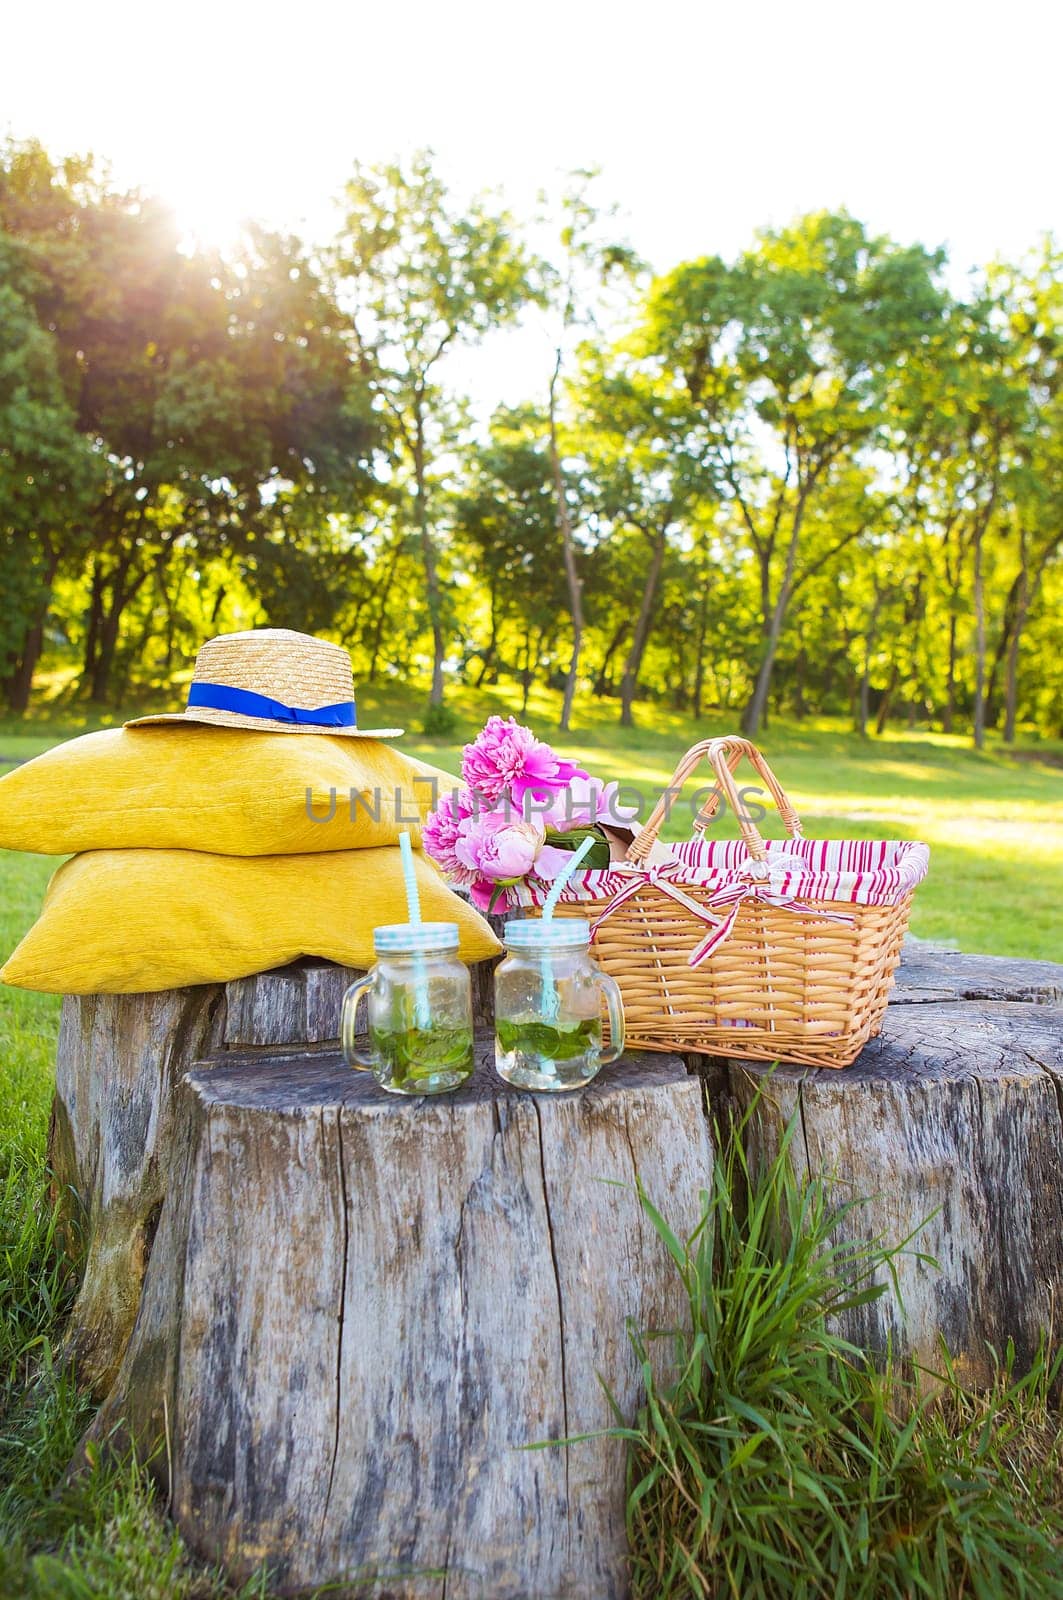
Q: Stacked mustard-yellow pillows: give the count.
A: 2